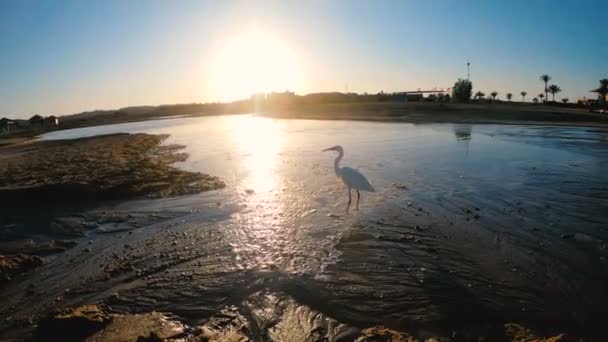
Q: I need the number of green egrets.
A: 0